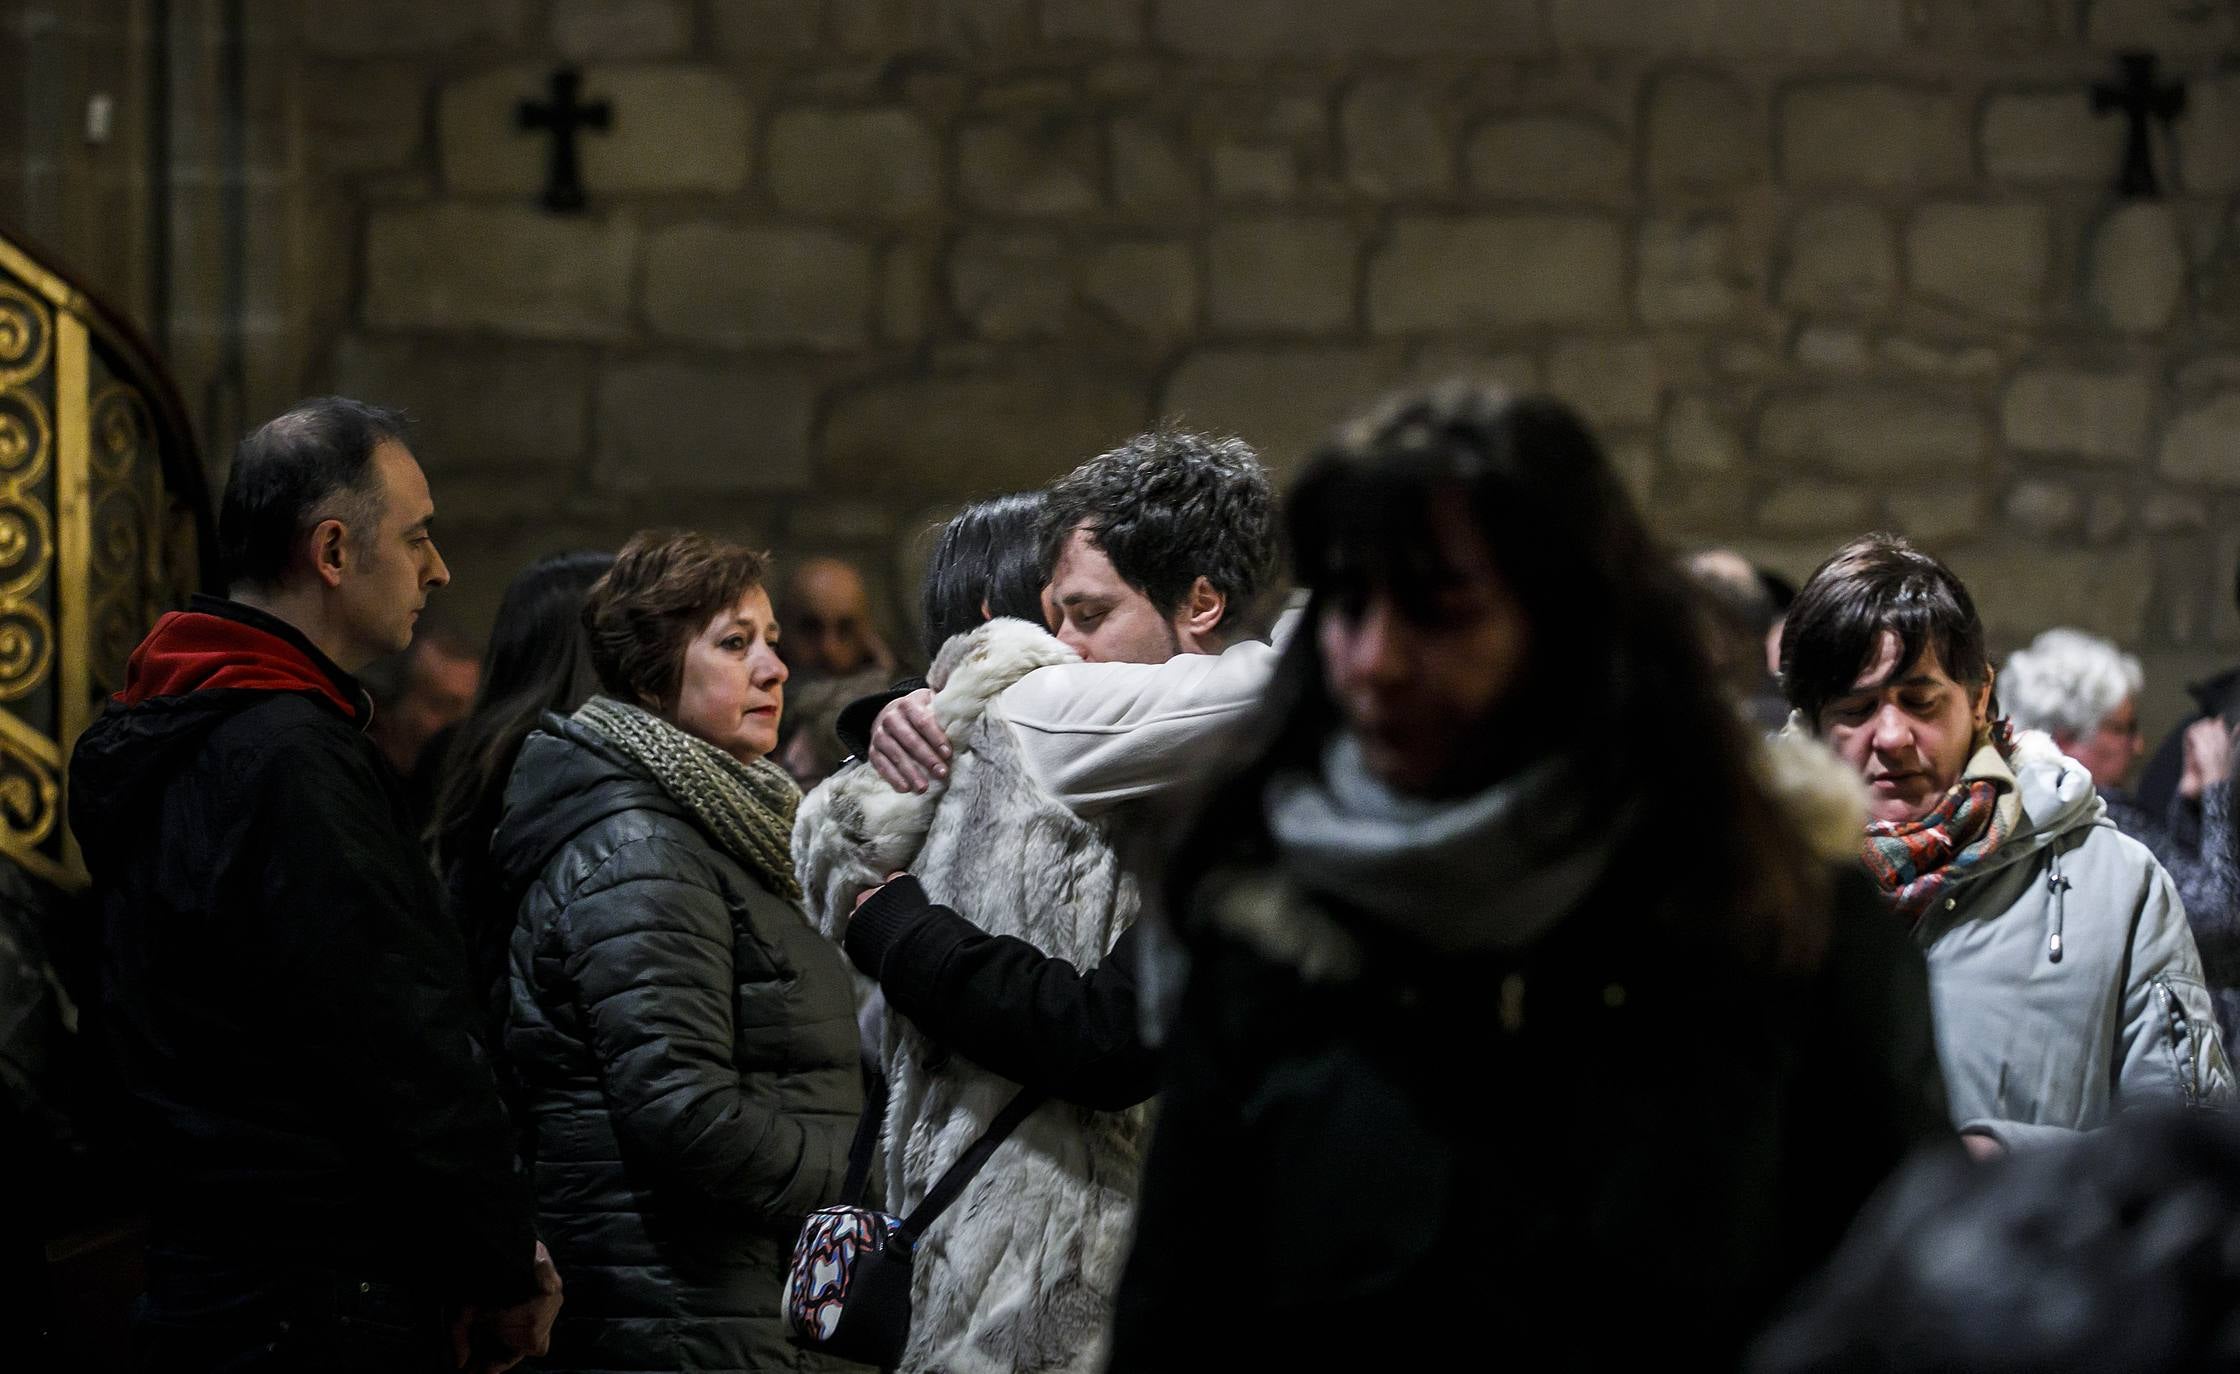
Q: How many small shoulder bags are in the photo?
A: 1